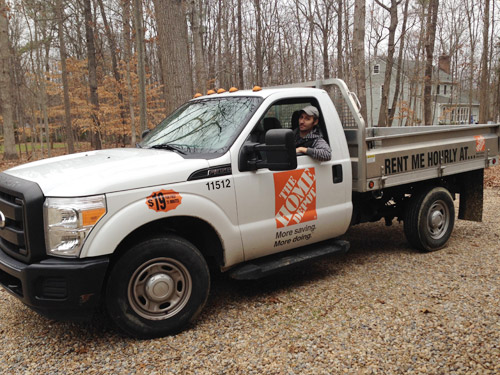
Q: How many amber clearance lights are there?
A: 5